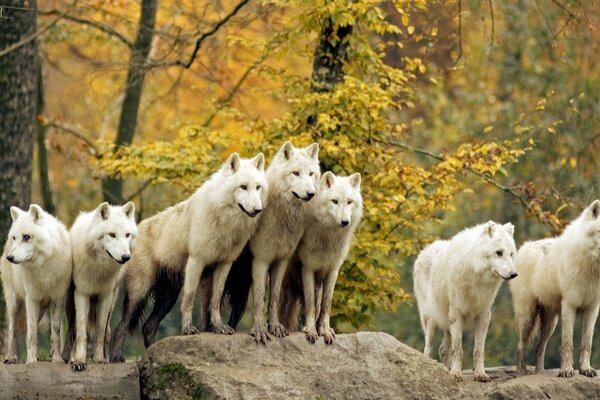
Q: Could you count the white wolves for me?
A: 7